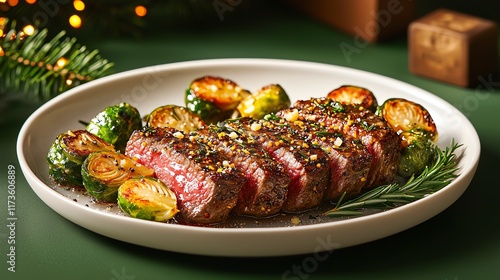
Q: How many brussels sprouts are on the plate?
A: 10